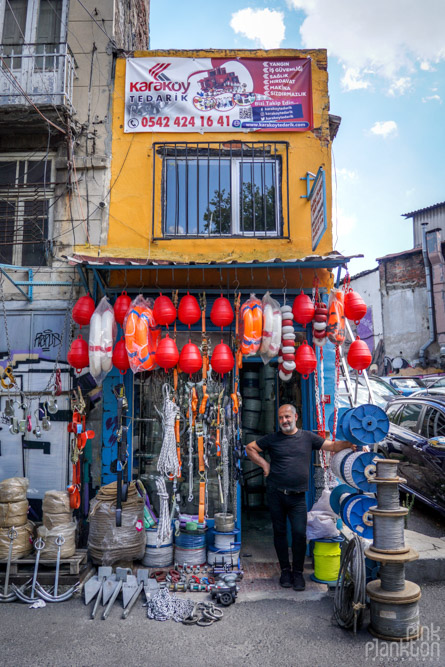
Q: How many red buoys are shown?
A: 14